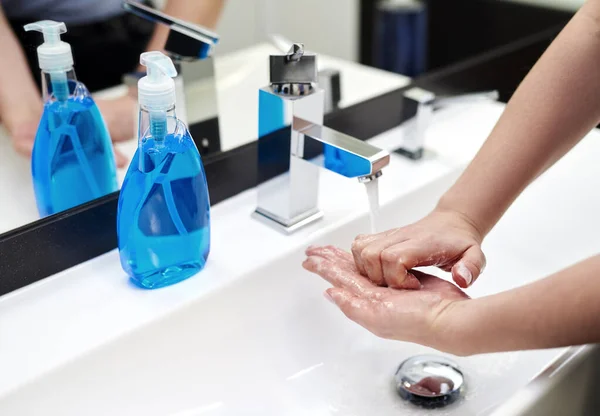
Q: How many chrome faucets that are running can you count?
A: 1